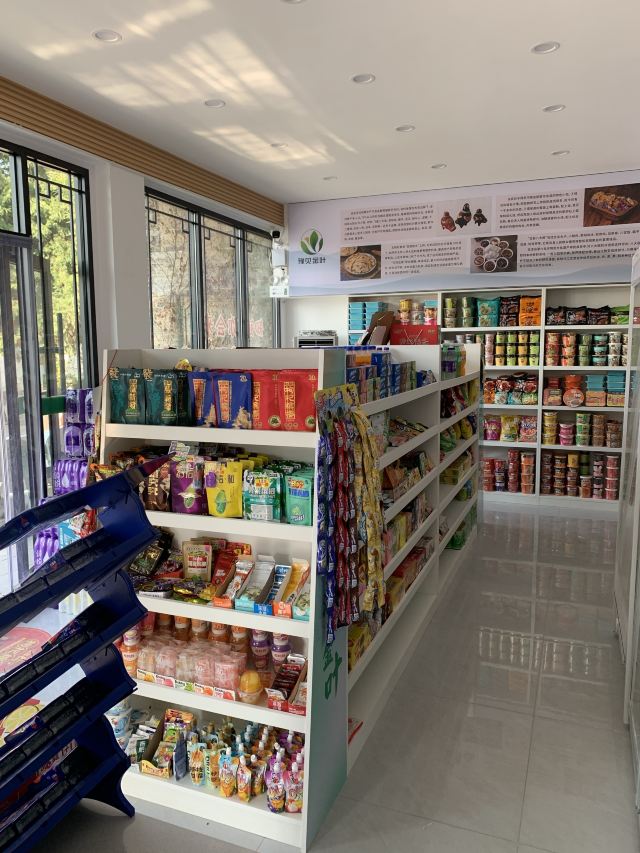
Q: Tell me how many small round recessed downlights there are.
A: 11